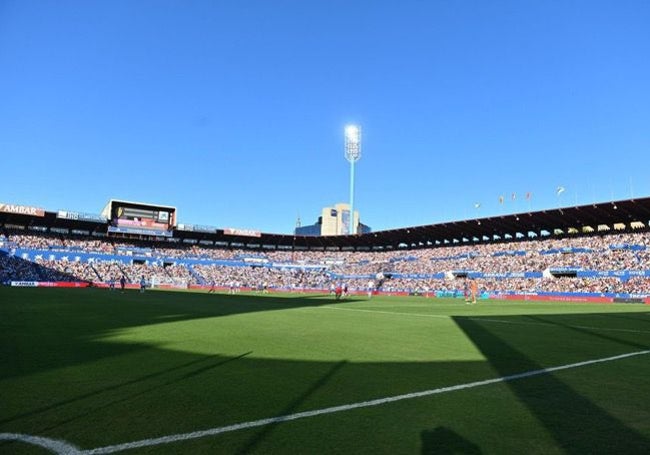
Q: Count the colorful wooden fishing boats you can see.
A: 0